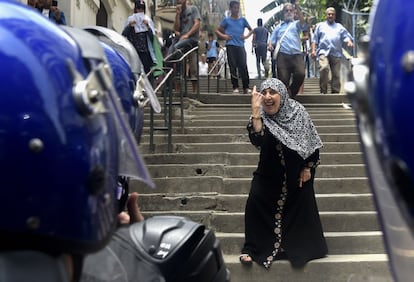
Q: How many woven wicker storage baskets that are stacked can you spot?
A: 0